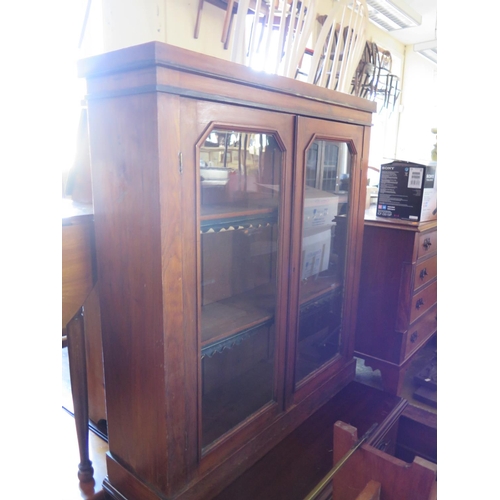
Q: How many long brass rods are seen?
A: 1